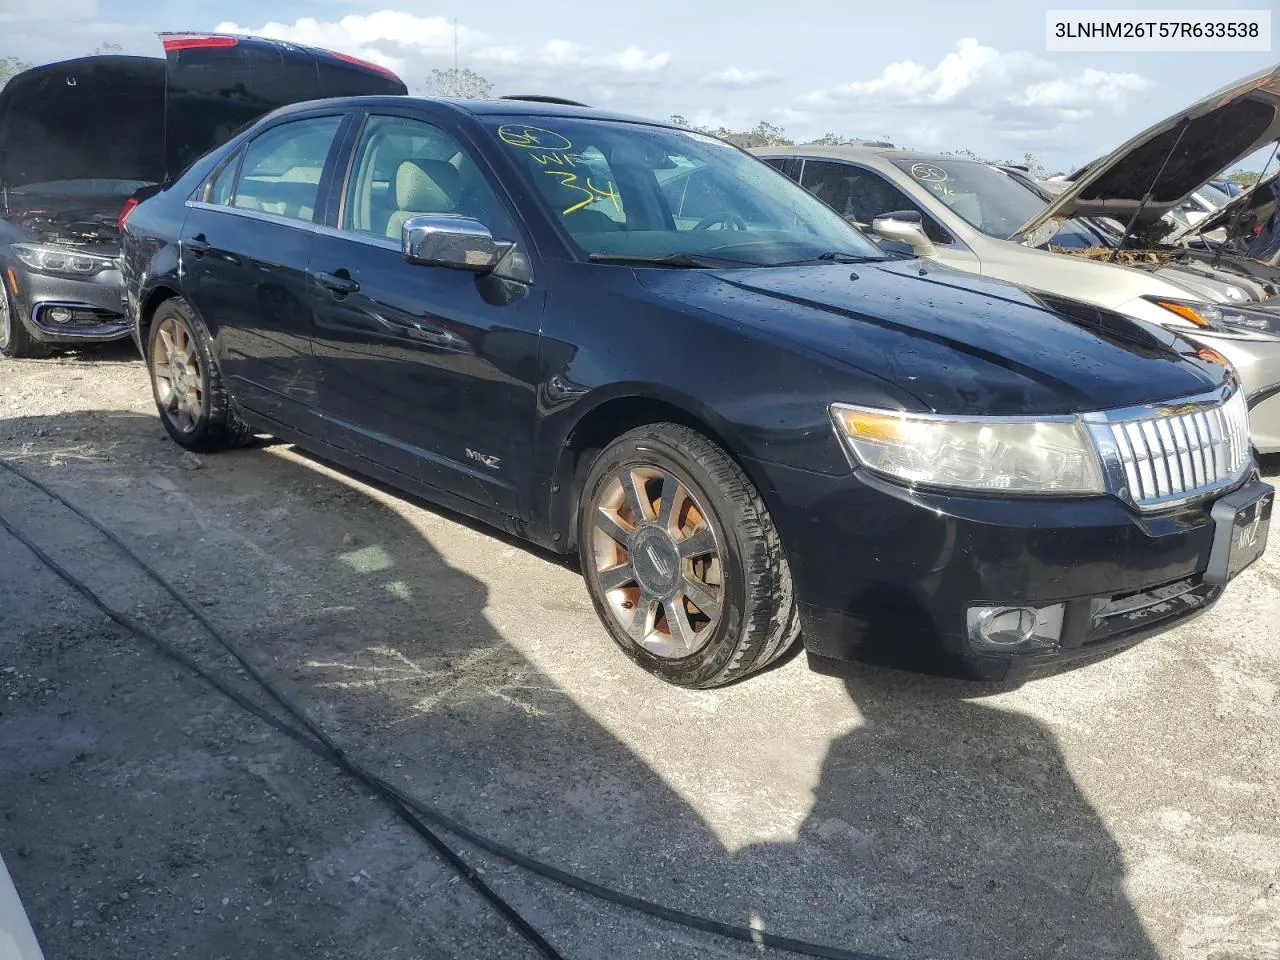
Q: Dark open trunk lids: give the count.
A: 1